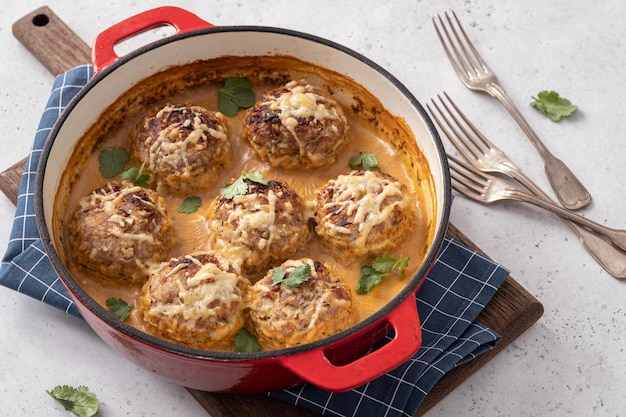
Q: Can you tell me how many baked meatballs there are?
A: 7